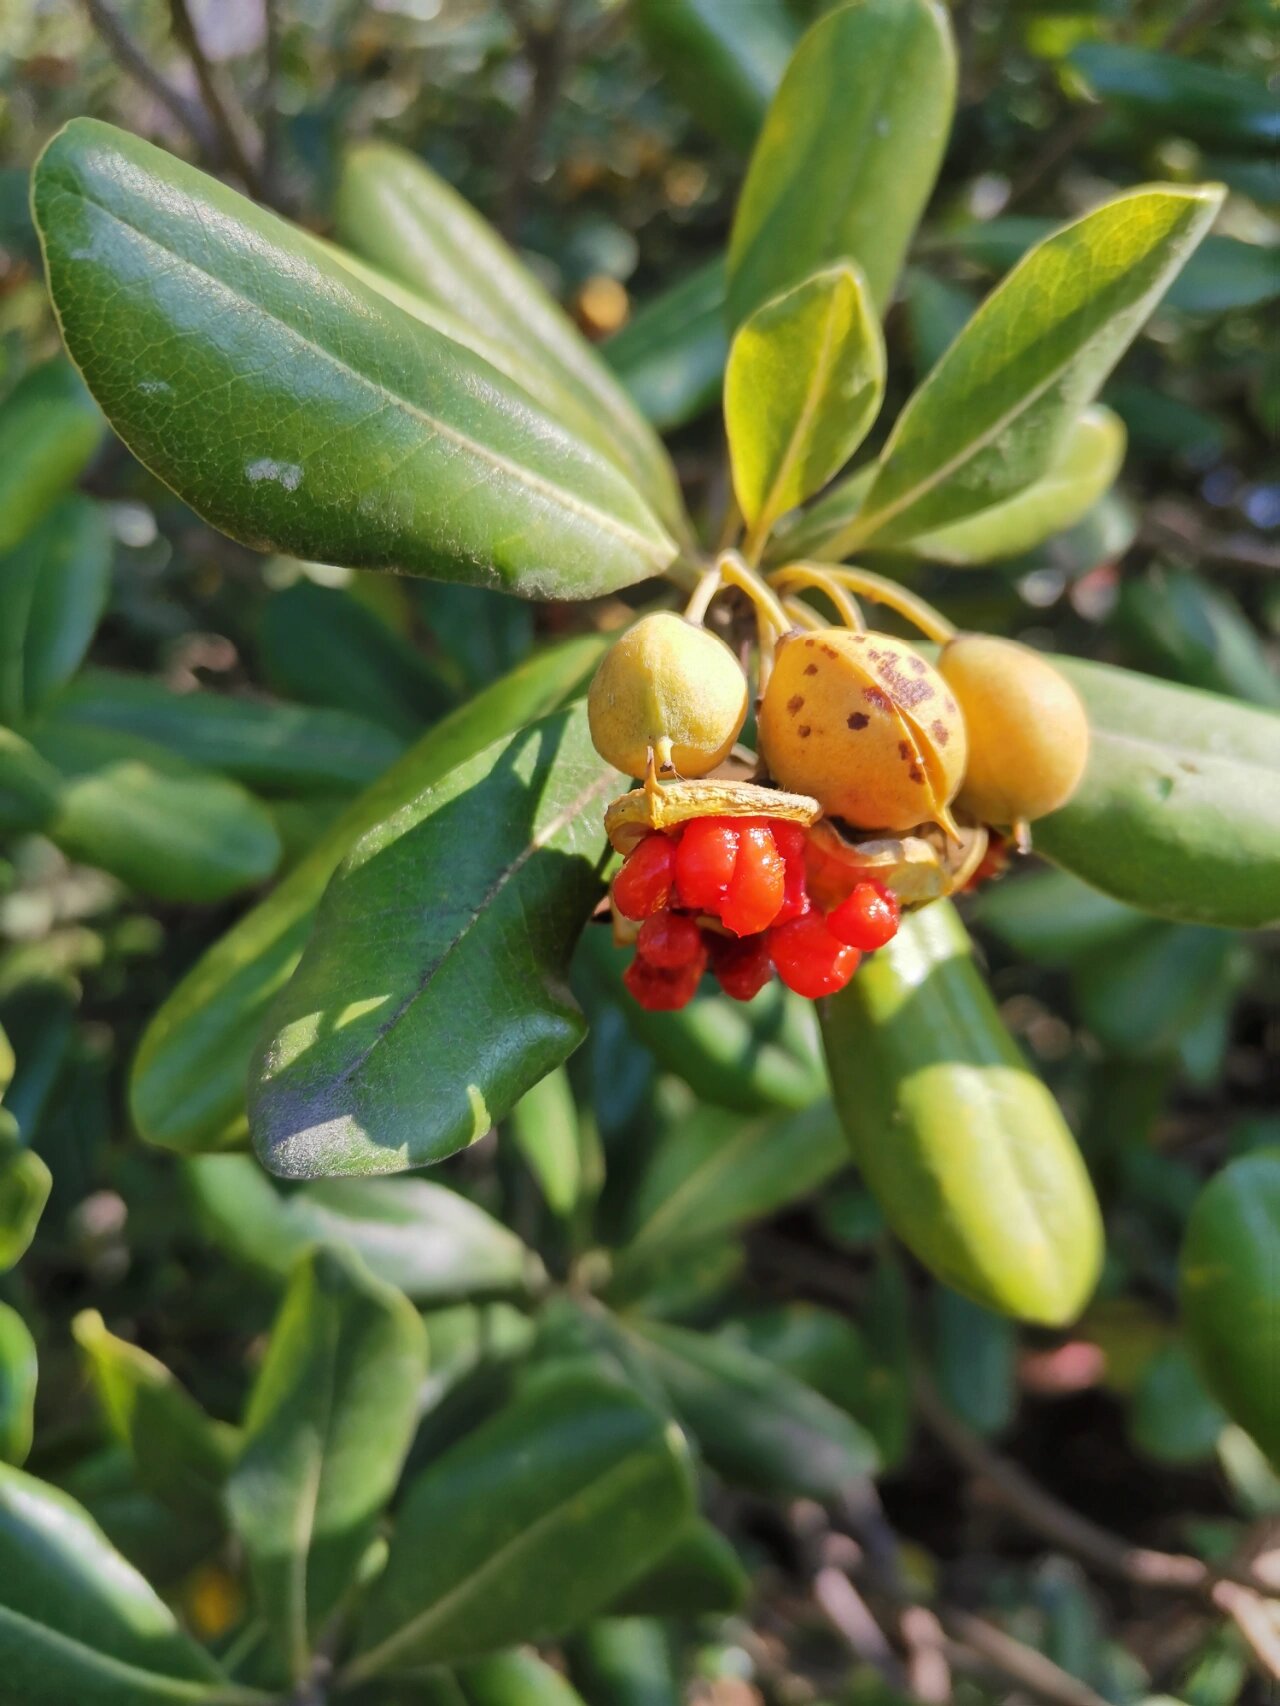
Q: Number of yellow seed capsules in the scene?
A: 3